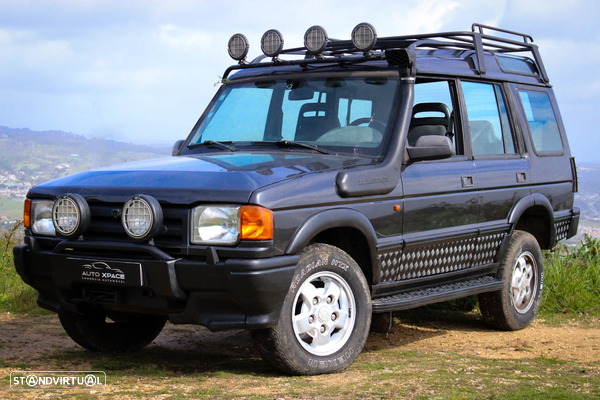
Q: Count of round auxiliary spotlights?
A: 6